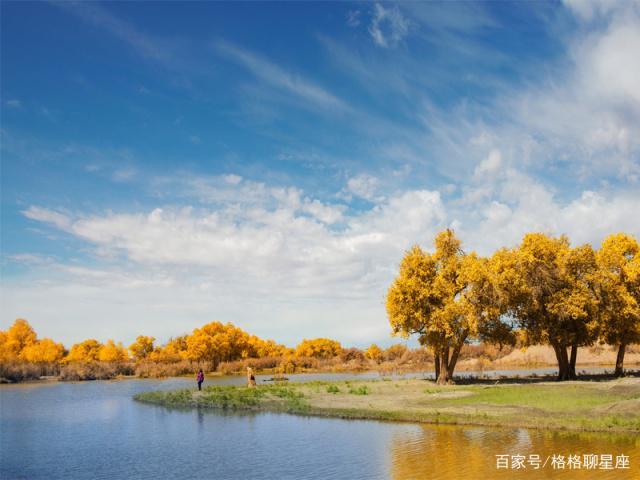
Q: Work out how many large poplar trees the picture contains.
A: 3